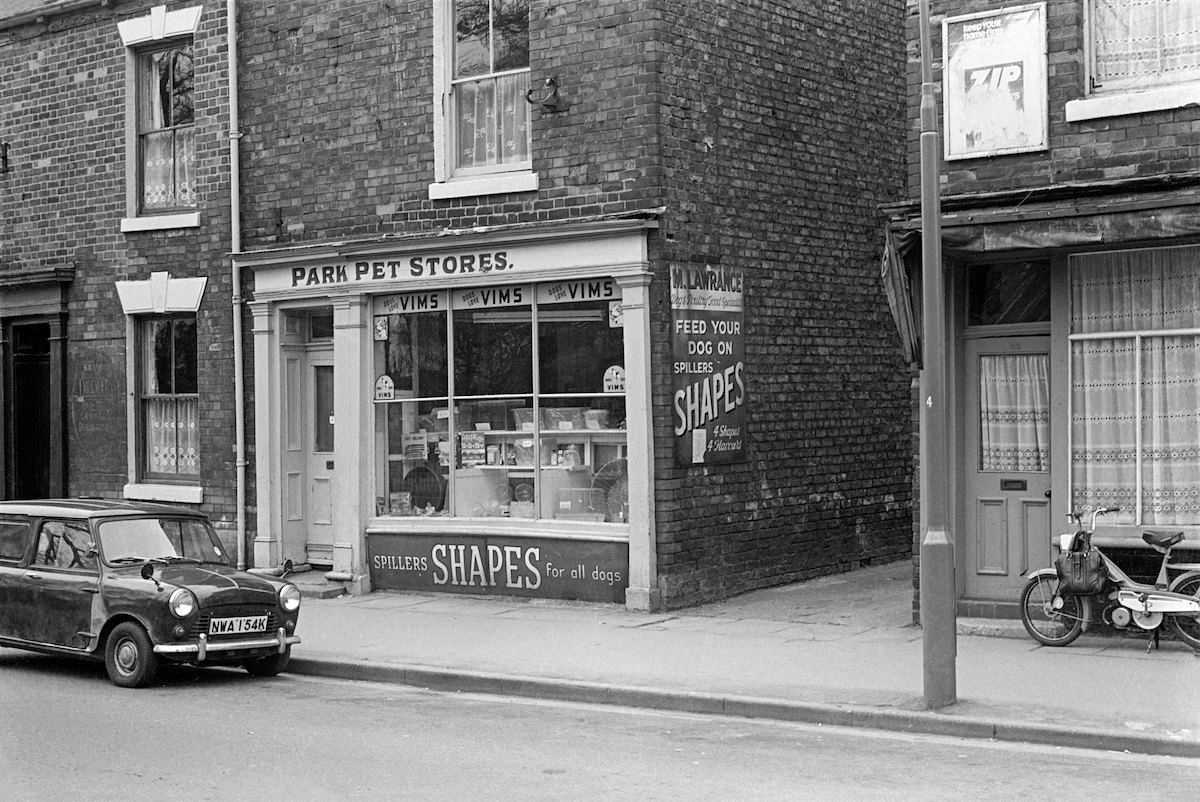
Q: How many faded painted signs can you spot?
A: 1